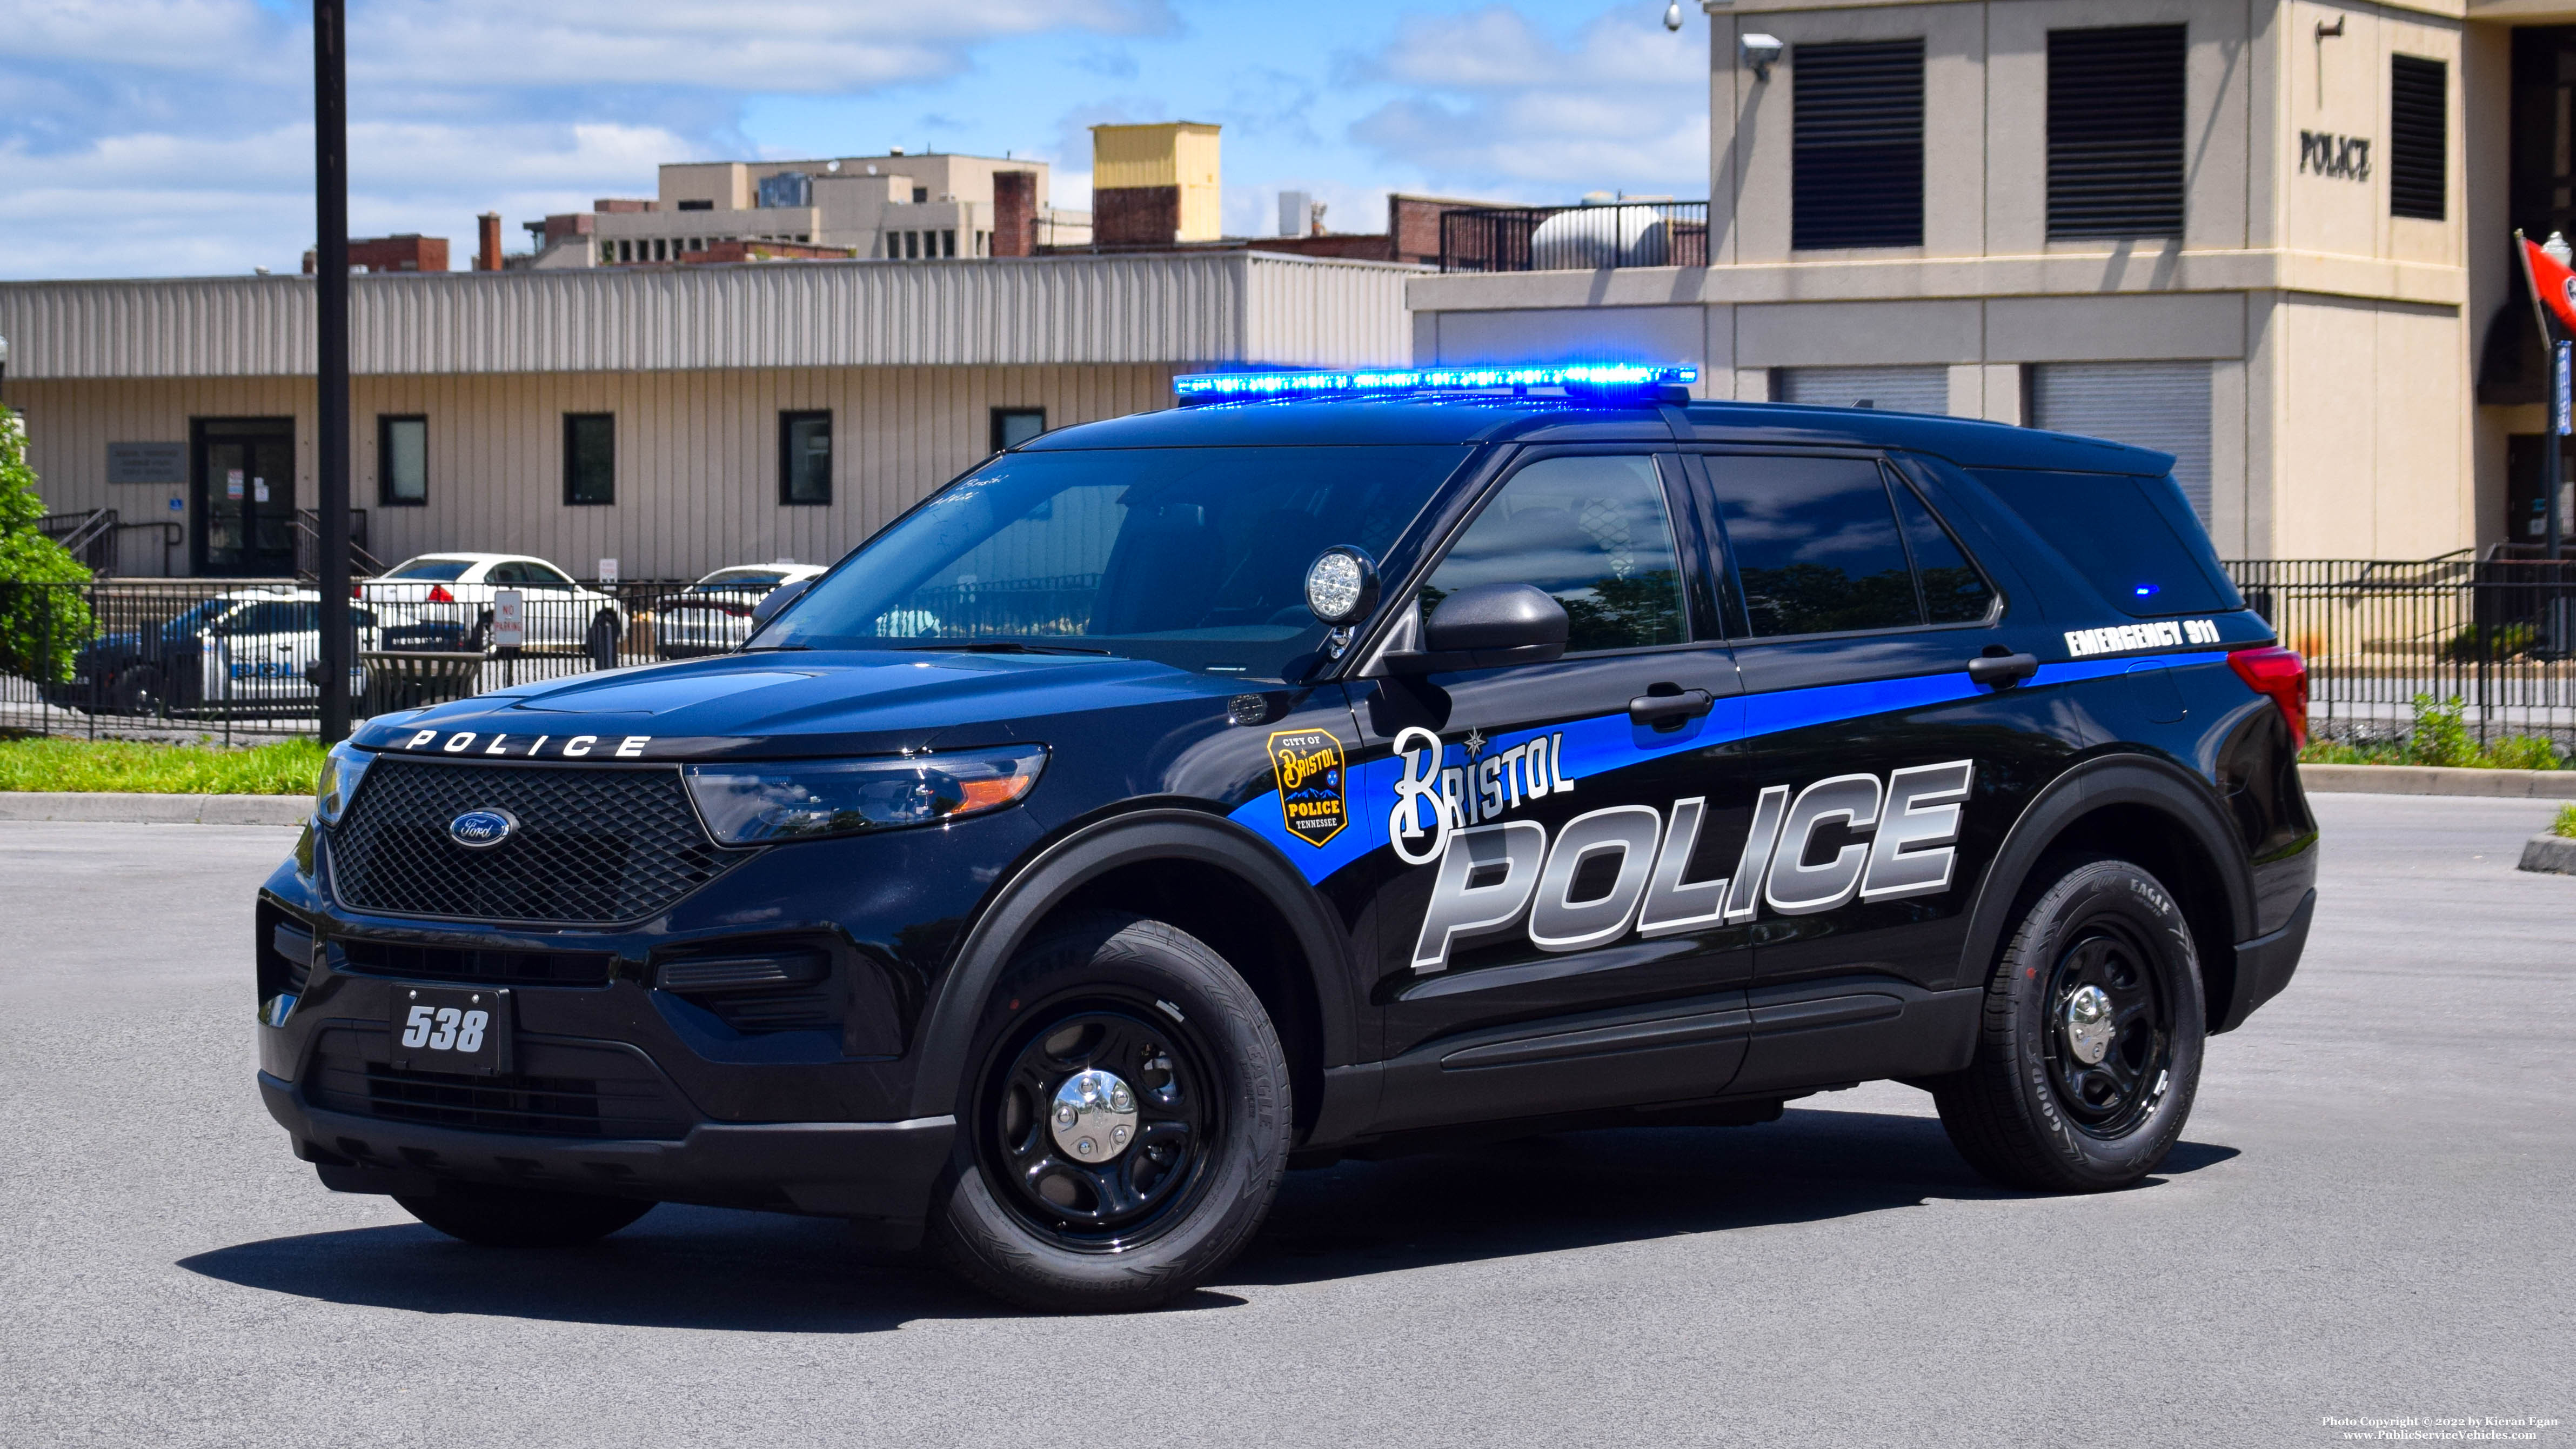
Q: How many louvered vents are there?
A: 3